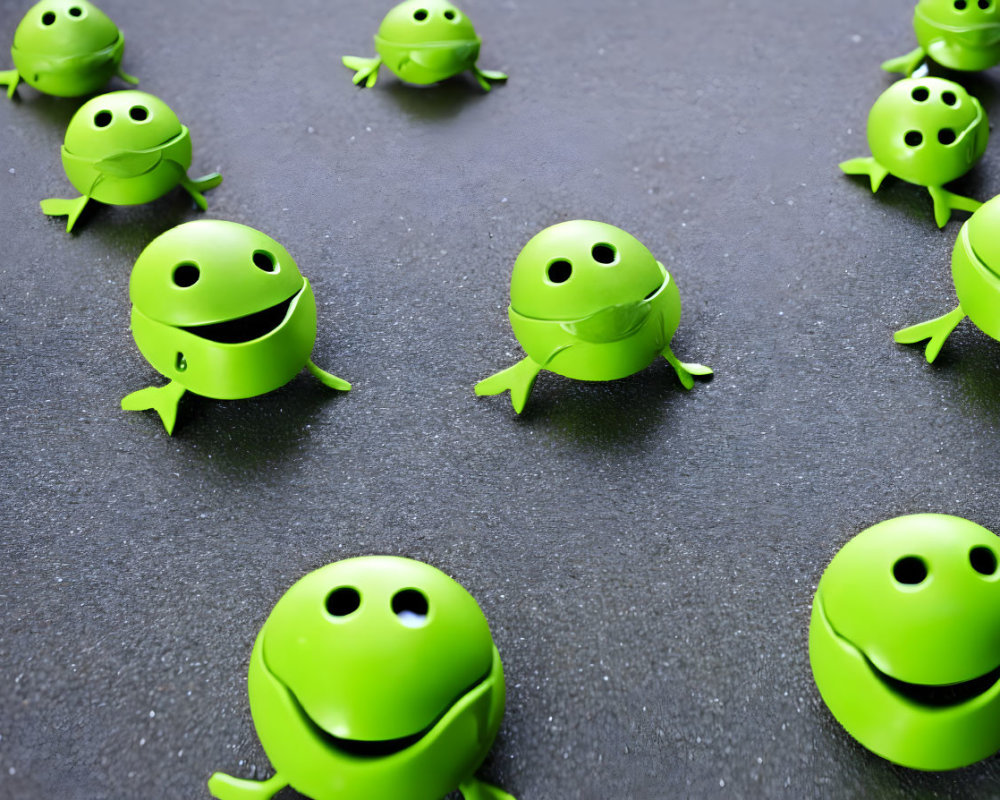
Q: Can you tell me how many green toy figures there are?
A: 10